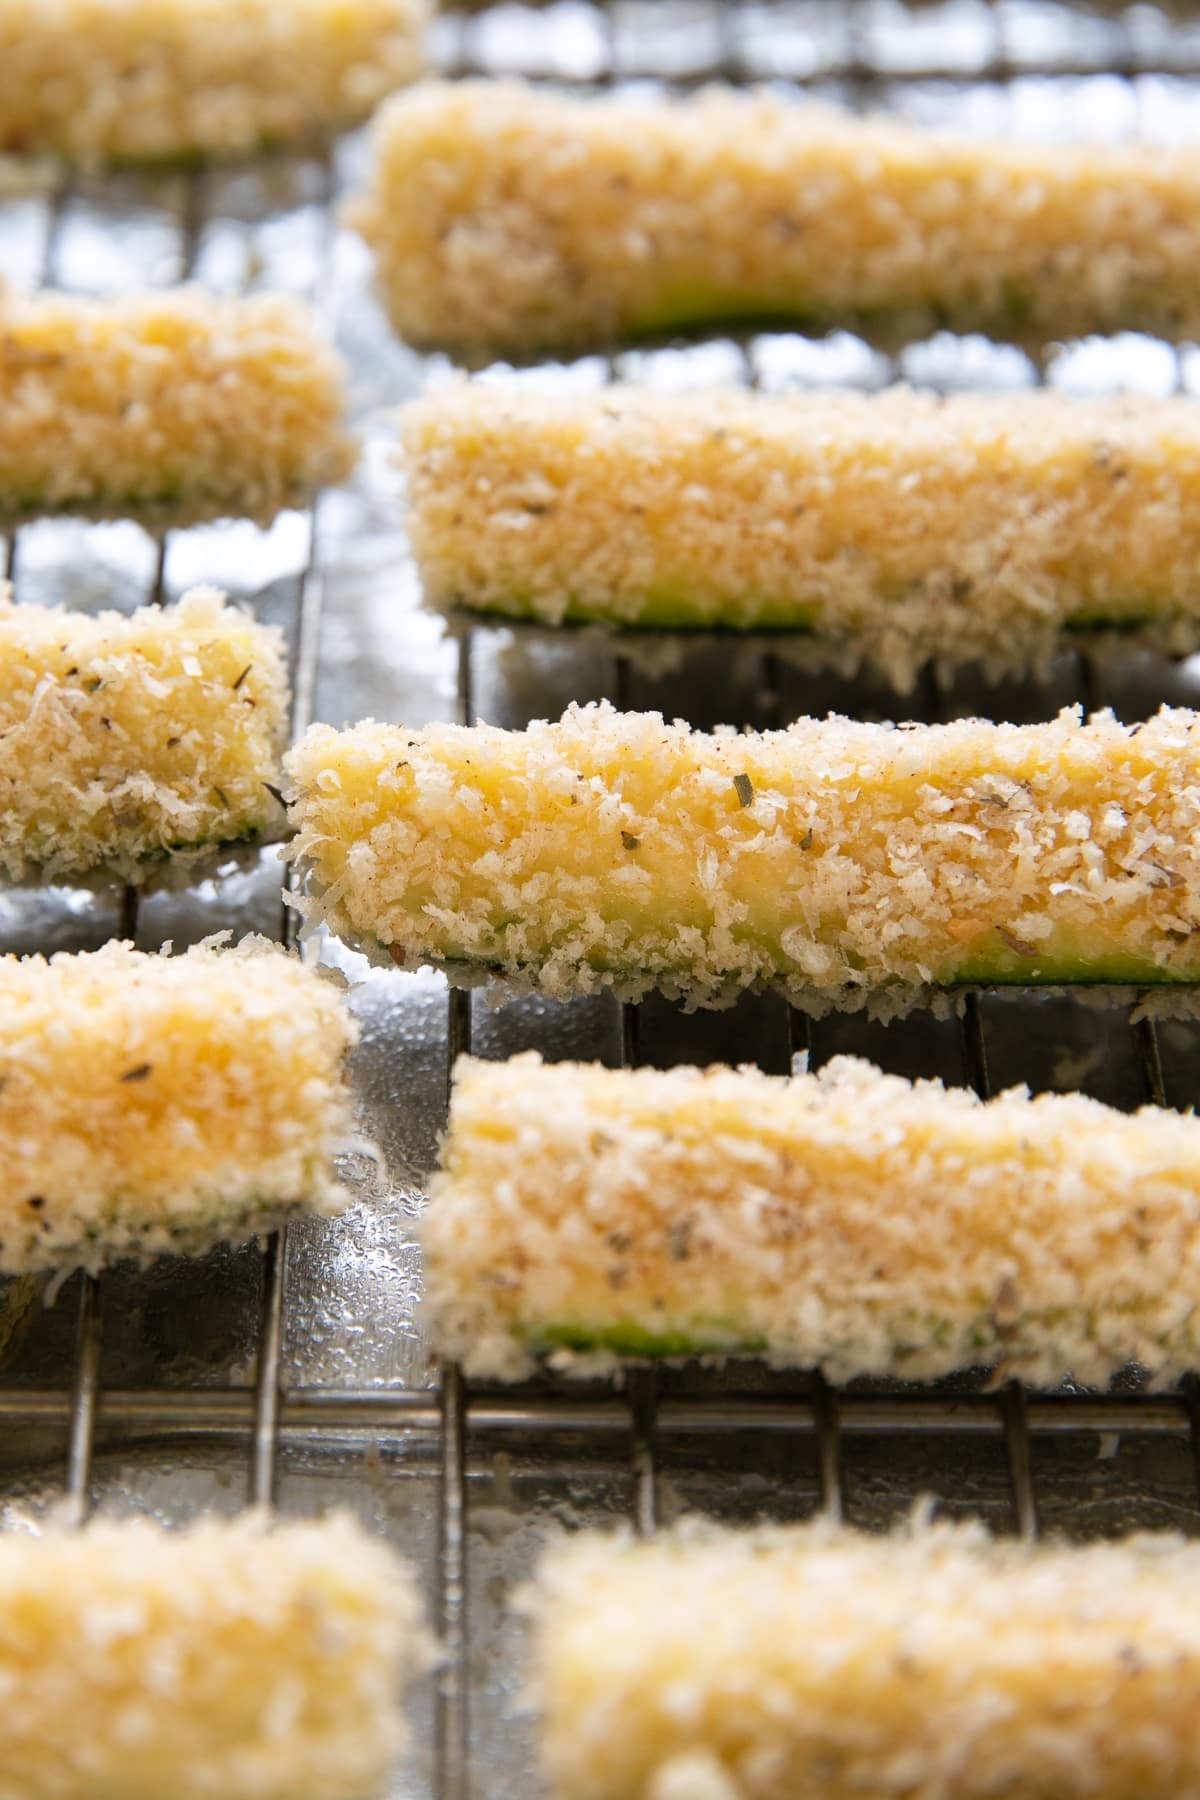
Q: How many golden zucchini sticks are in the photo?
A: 10